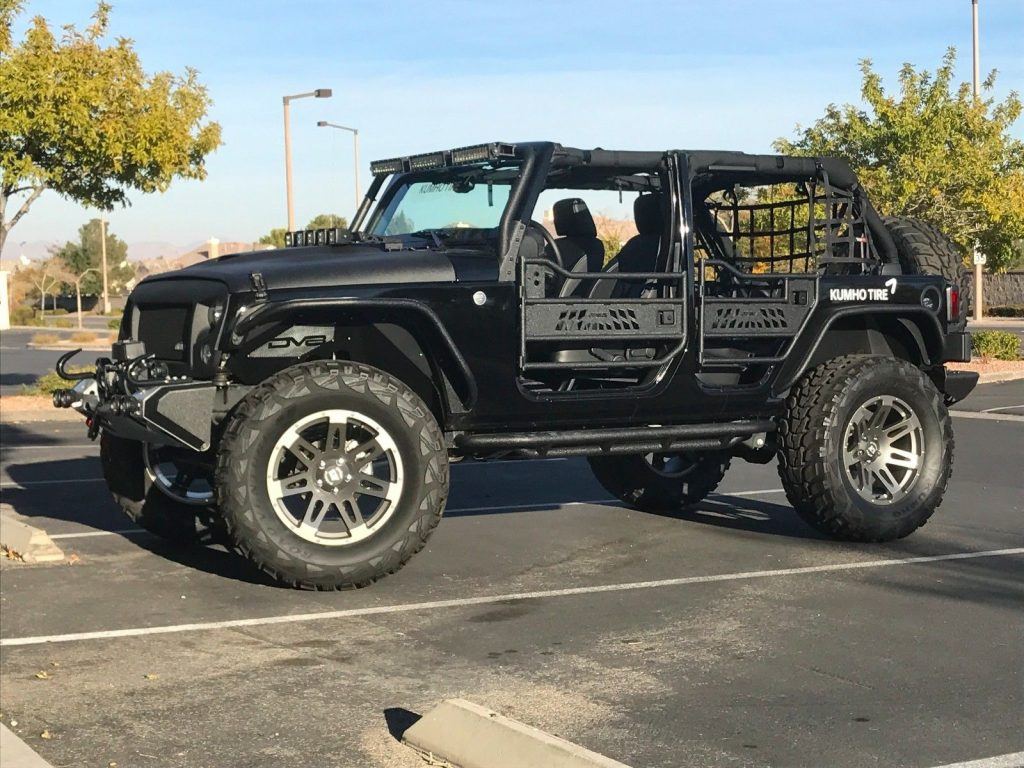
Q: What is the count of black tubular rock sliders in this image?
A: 1